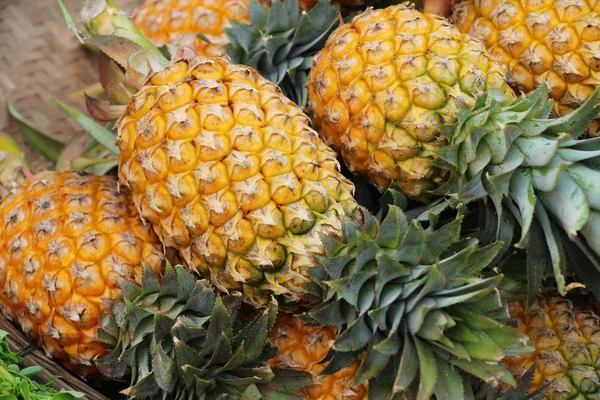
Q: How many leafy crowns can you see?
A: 4